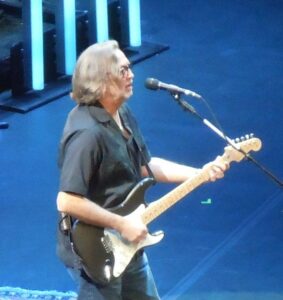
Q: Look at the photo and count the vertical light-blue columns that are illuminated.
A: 4